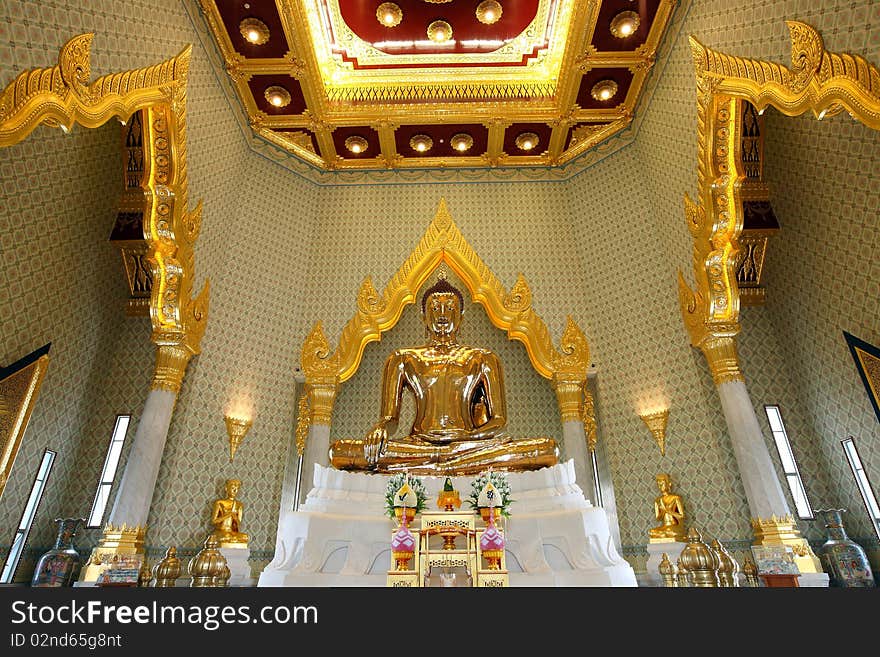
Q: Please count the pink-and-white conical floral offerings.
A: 2